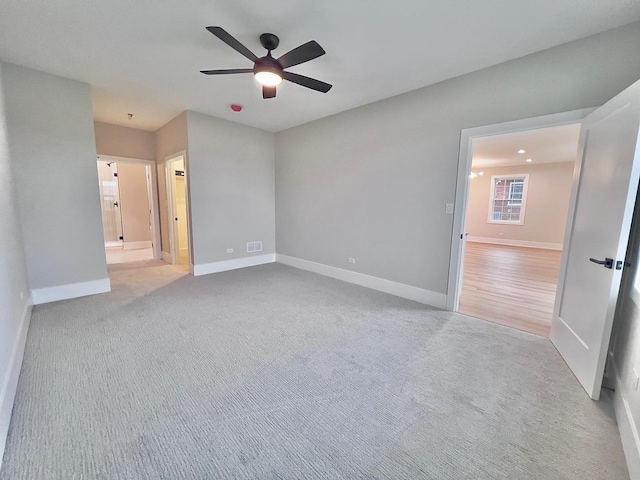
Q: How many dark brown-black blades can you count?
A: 5